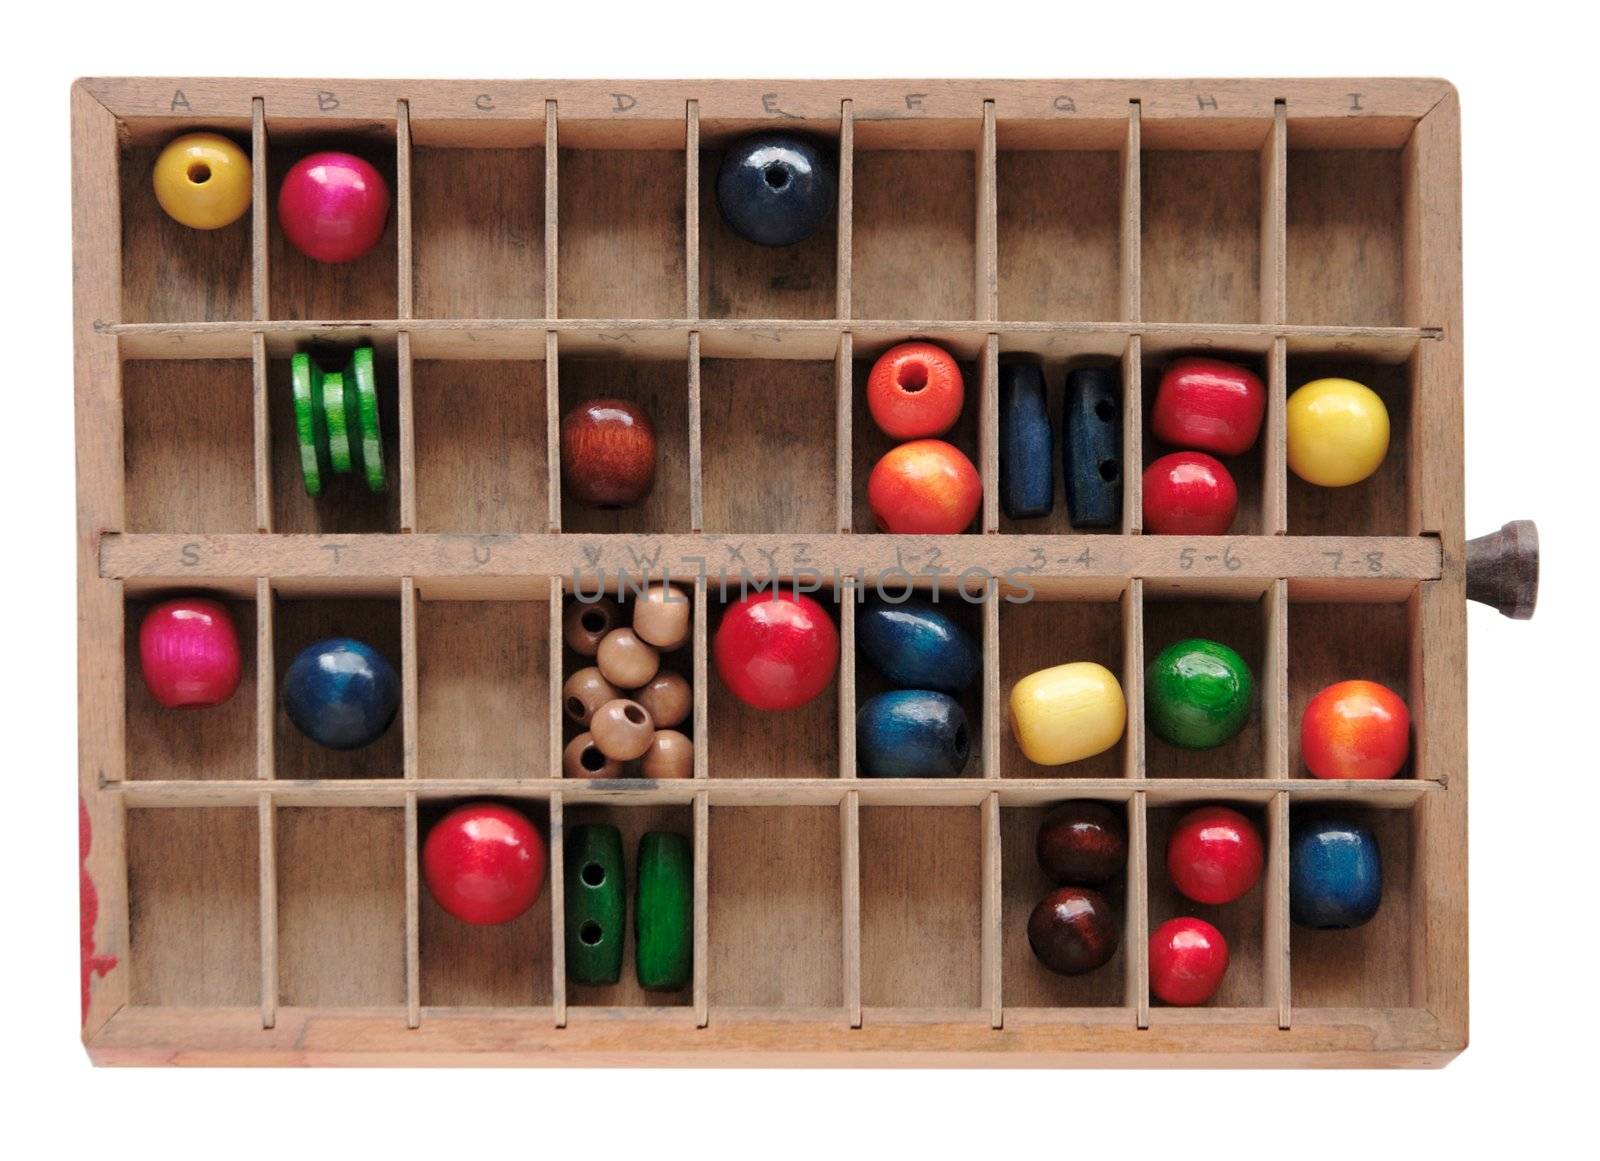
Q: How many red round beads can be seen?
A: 5